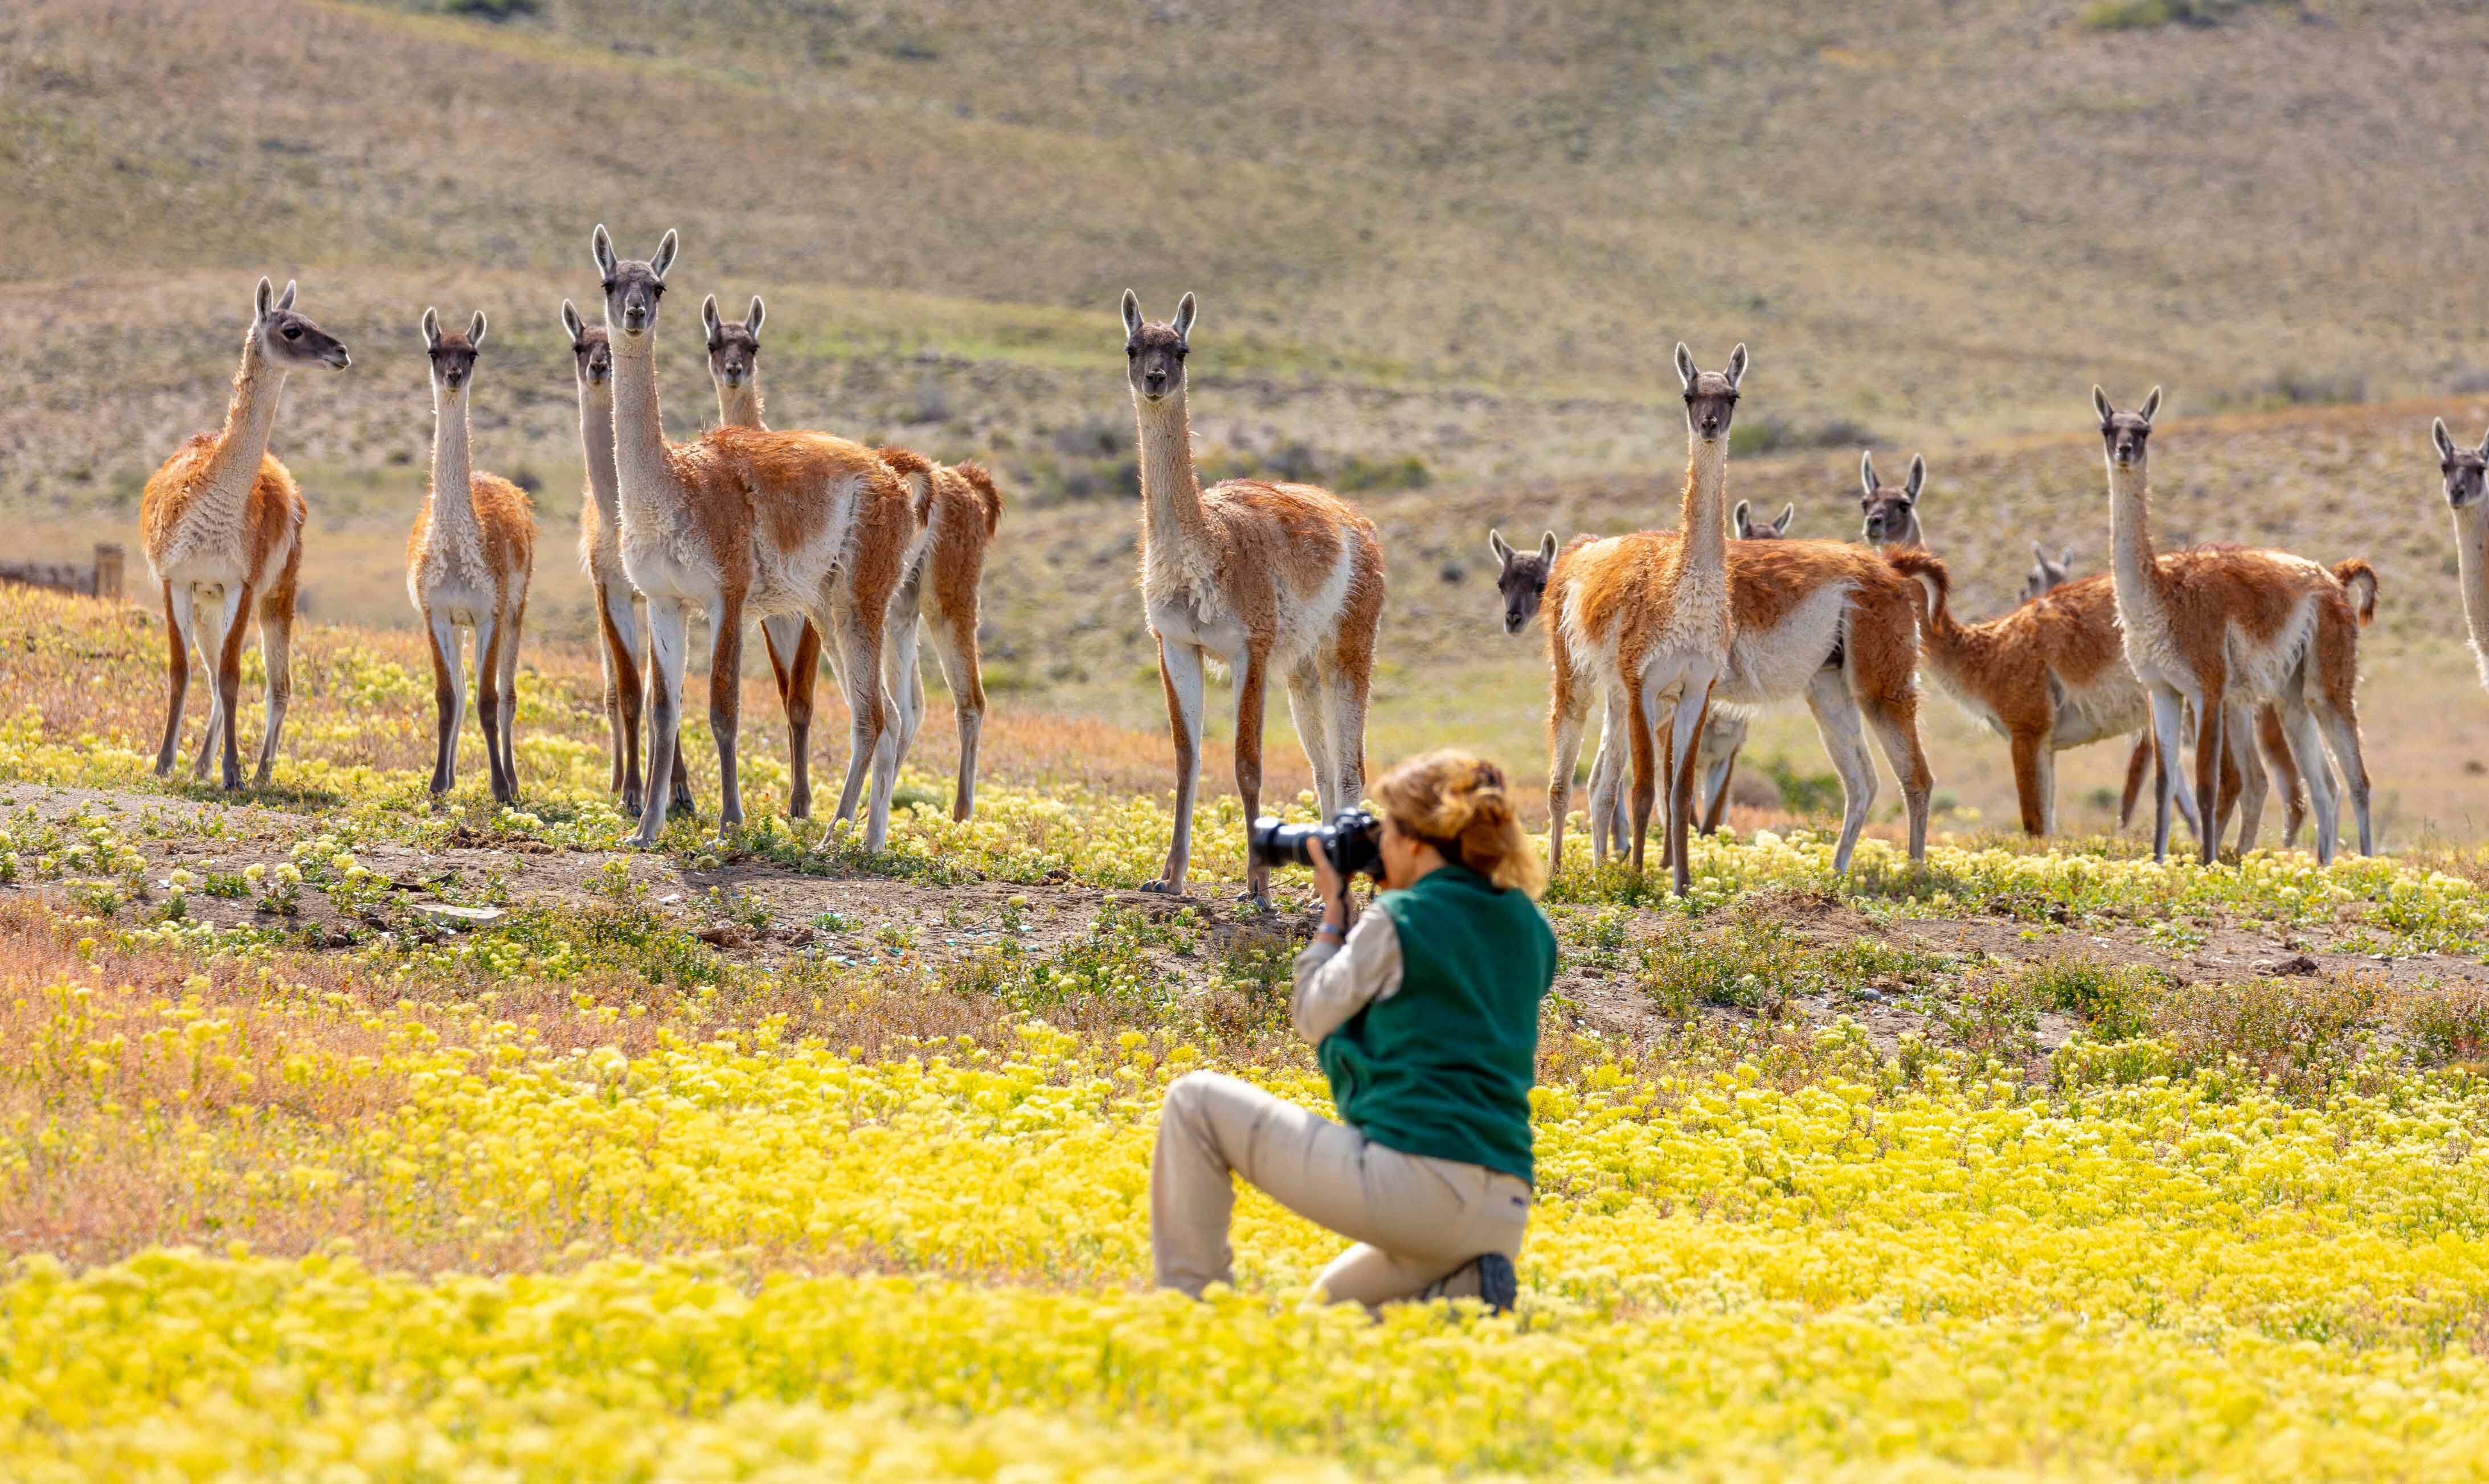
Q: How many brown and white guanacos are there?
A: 13